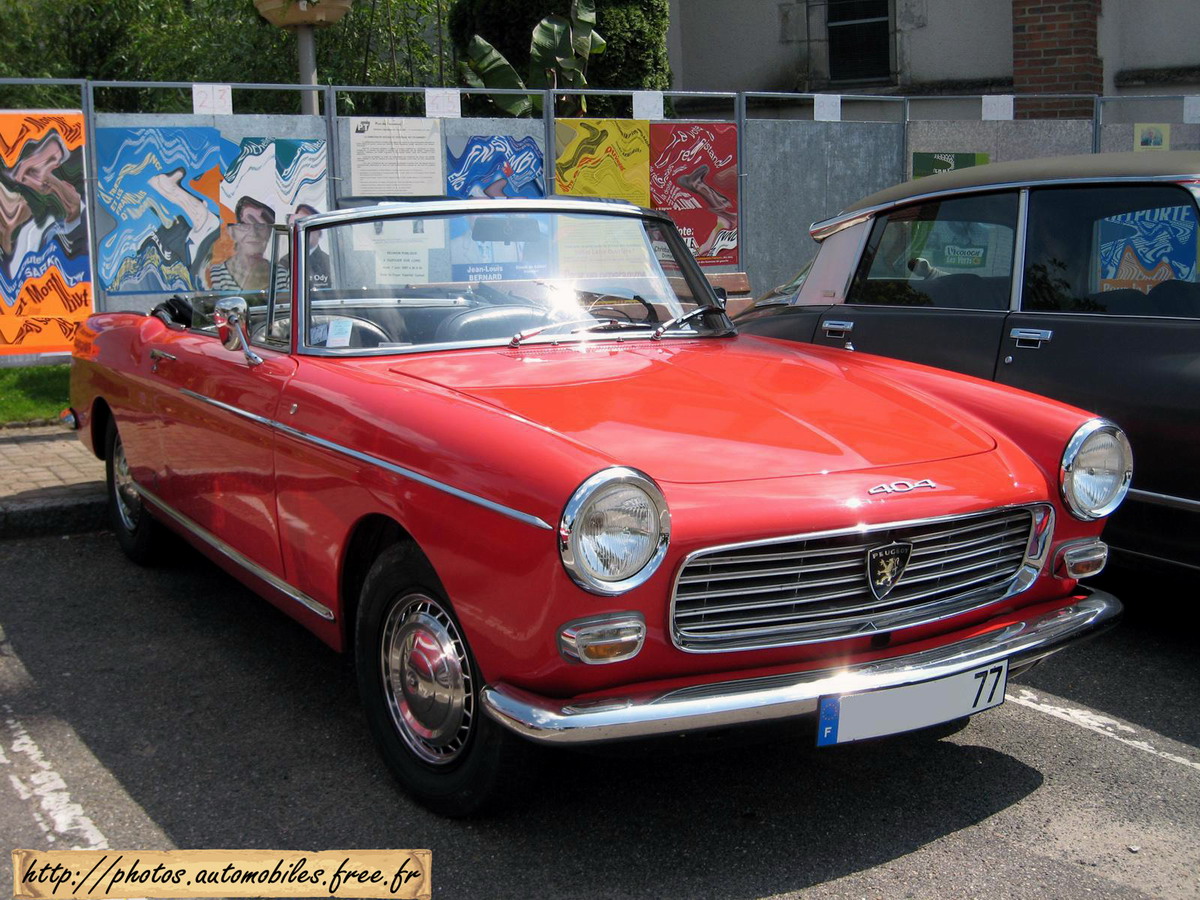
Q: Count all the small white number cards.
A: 6